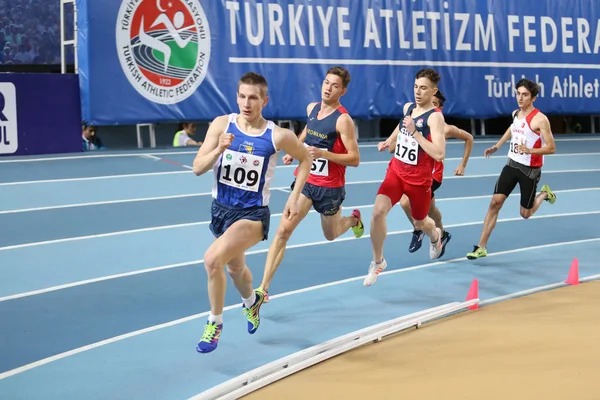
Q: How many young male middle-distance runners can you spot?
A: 5